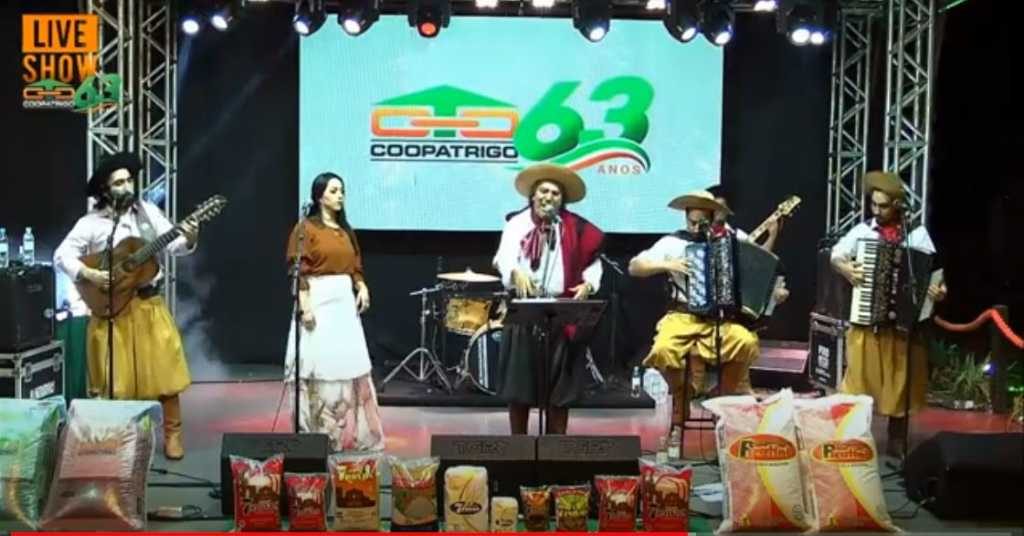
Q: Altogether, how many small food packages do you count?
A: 10